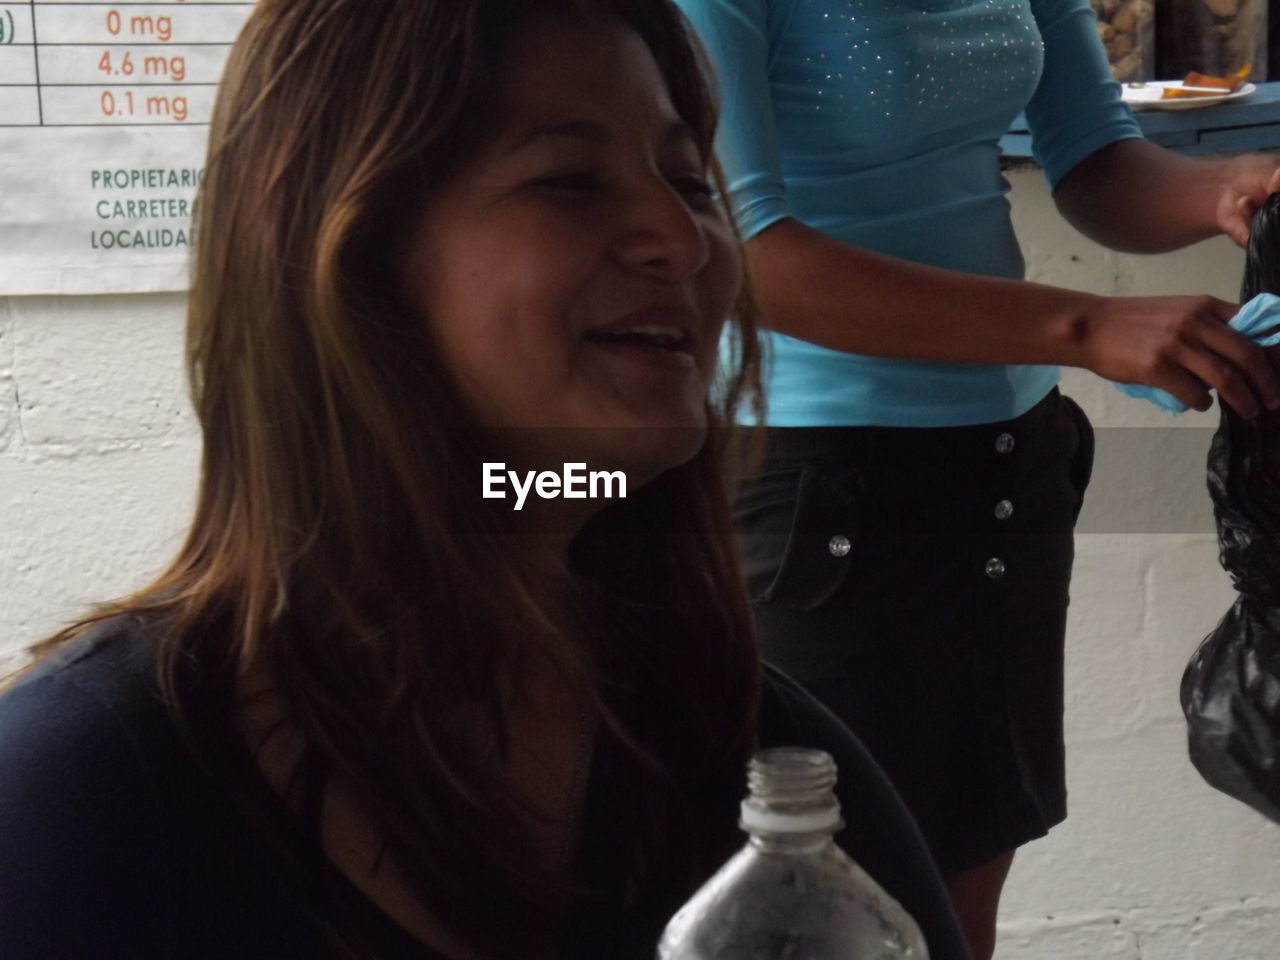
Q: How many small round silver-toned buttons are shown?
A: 4